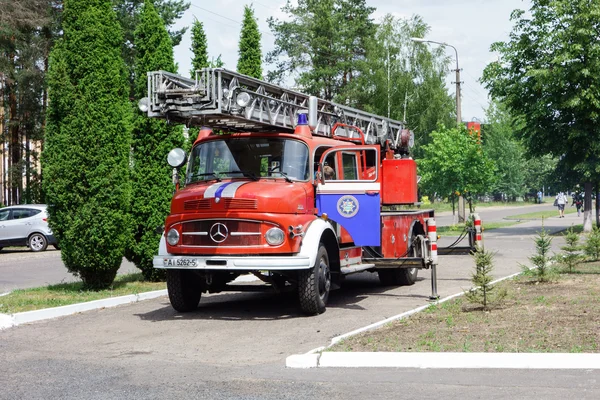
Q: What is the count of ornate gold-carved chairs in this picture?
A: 0